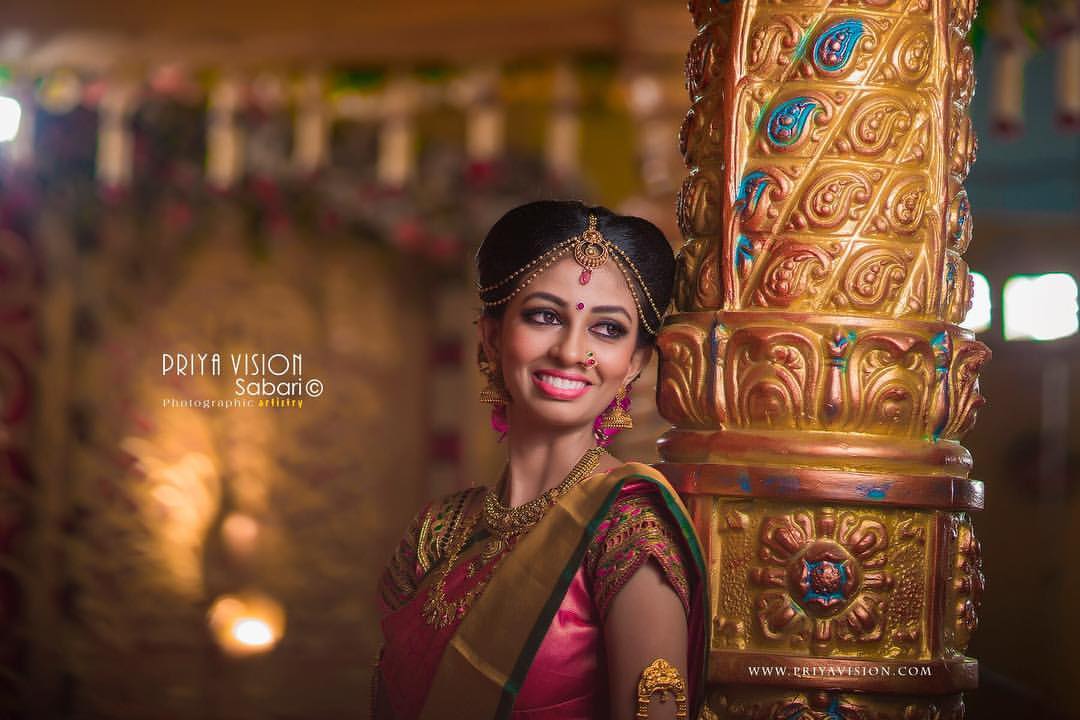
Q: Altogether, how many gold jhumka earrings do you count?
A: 2